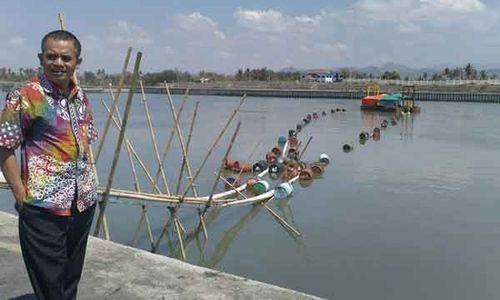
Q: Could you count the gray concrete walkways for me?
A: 1